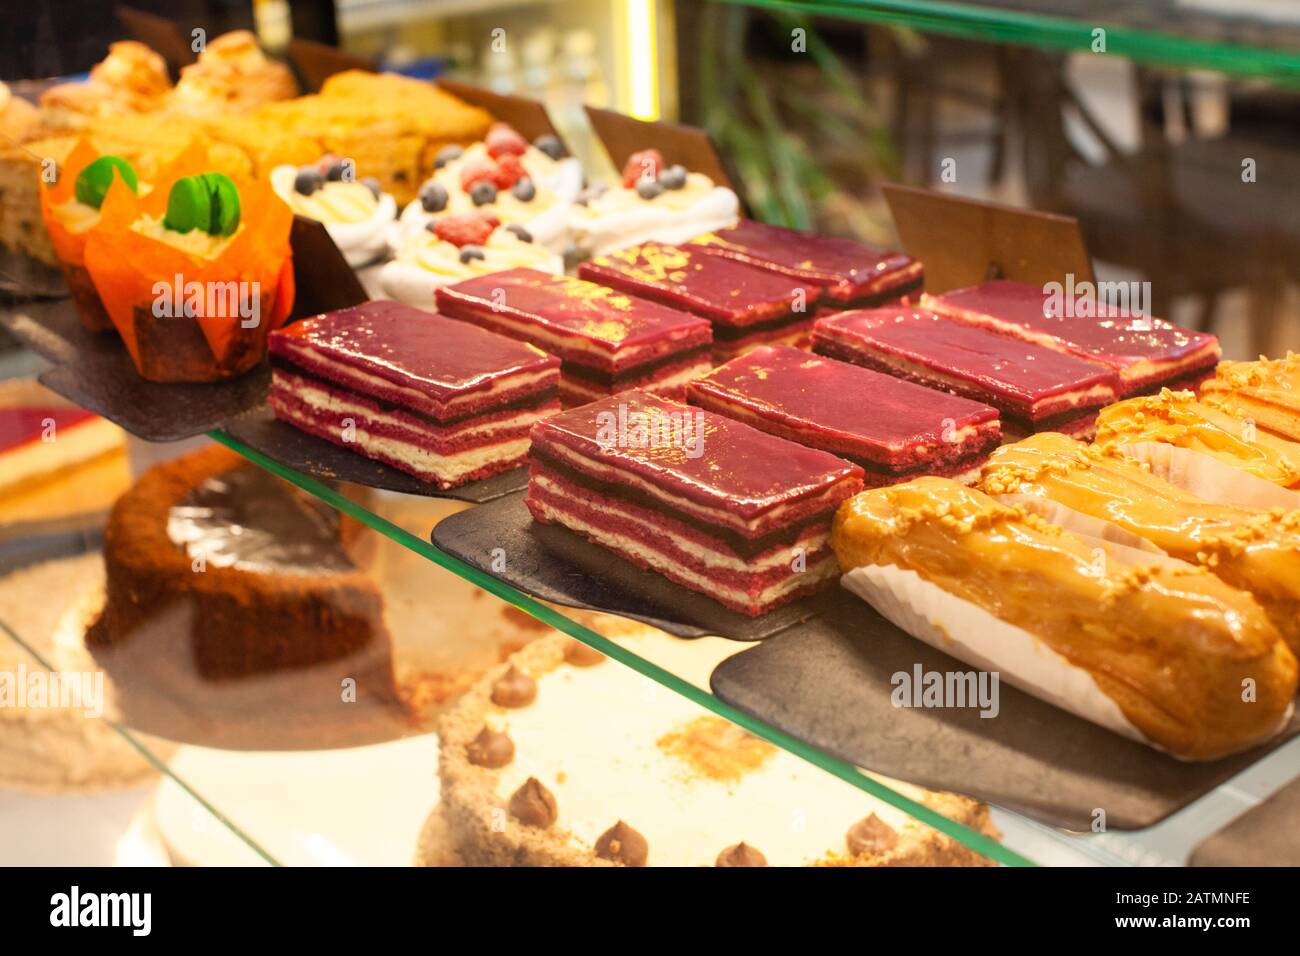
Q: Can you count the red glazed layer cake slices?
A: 8